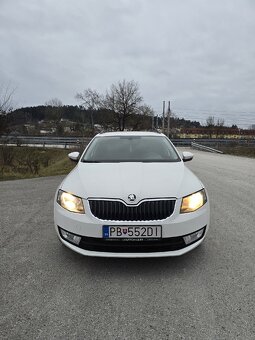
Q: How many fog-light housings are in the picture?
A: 2